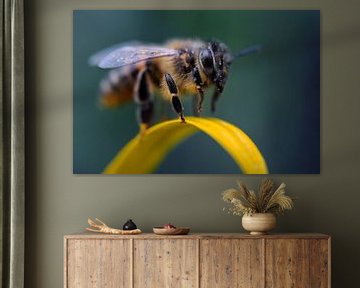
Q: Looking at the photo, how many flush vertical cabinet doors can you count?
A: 4